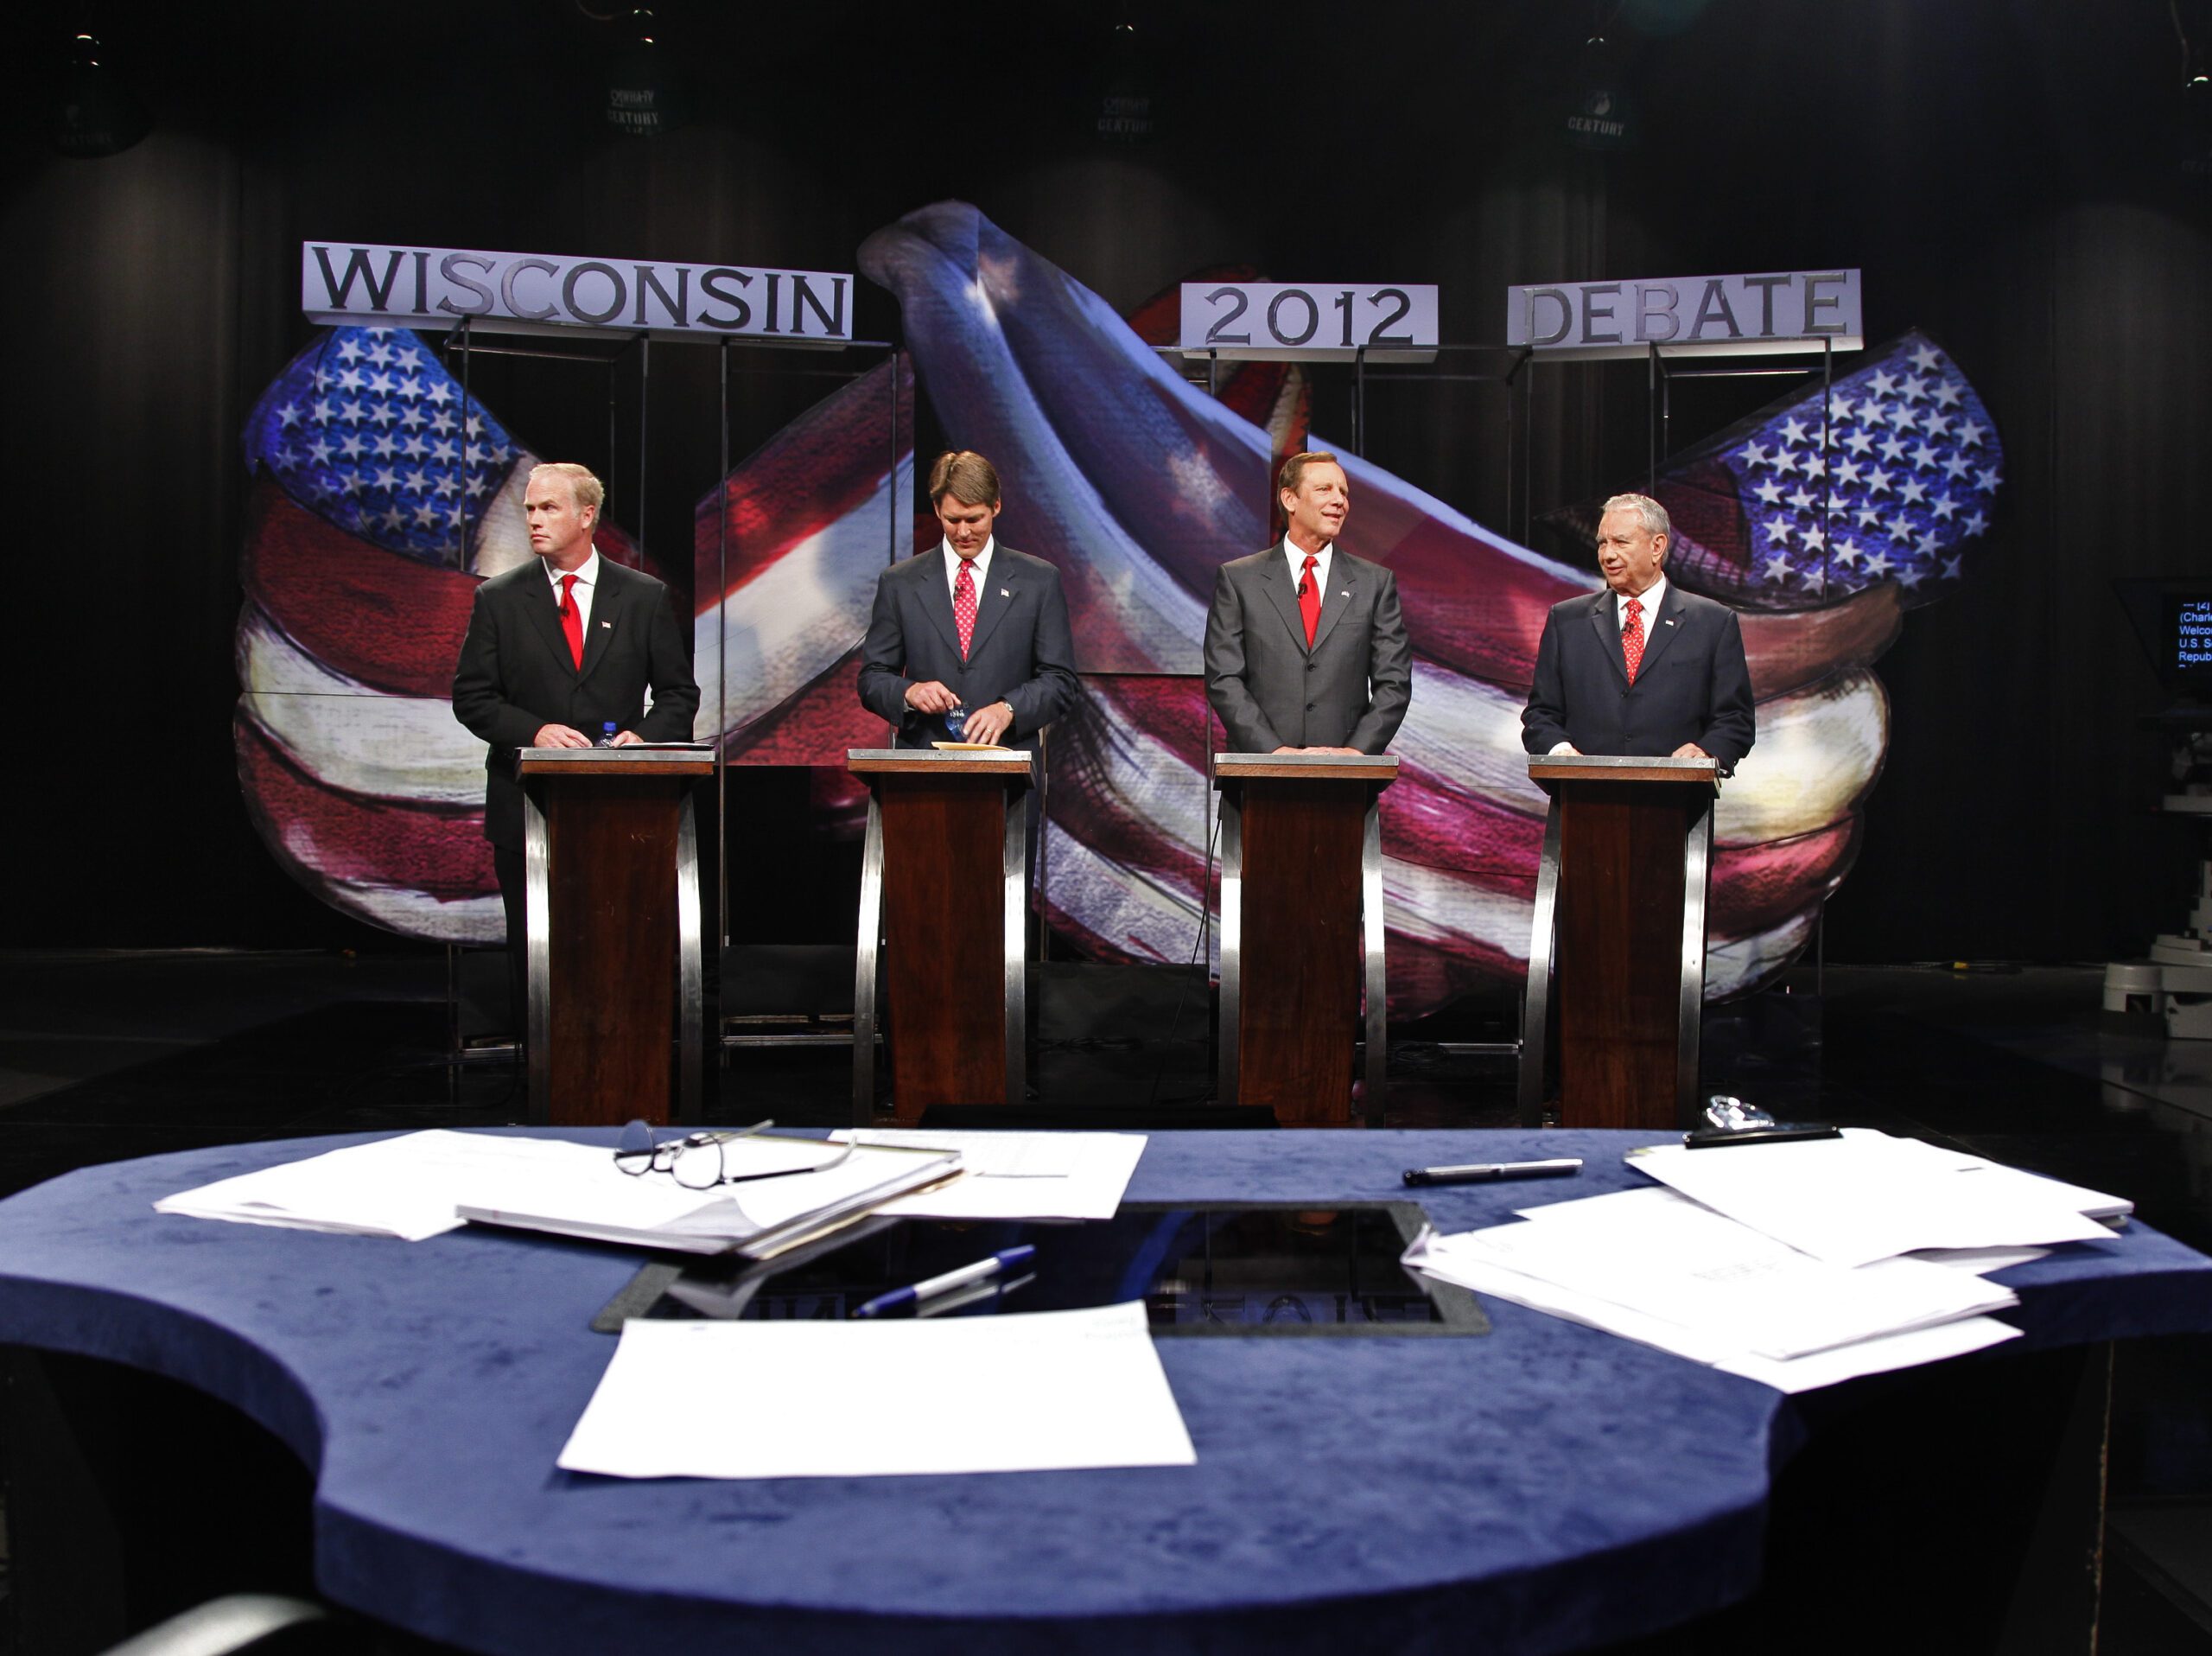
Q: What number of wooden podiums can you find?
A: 4